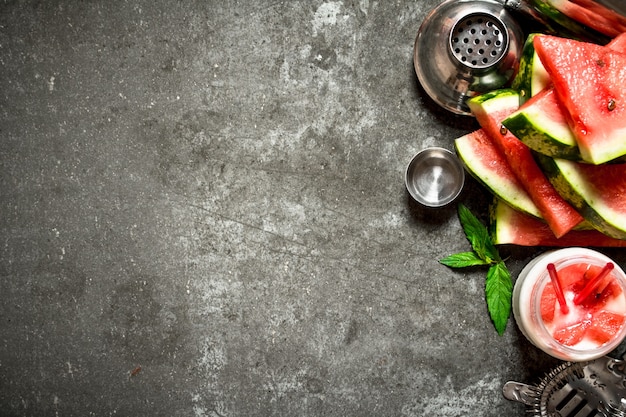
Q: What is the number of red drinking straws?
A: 2